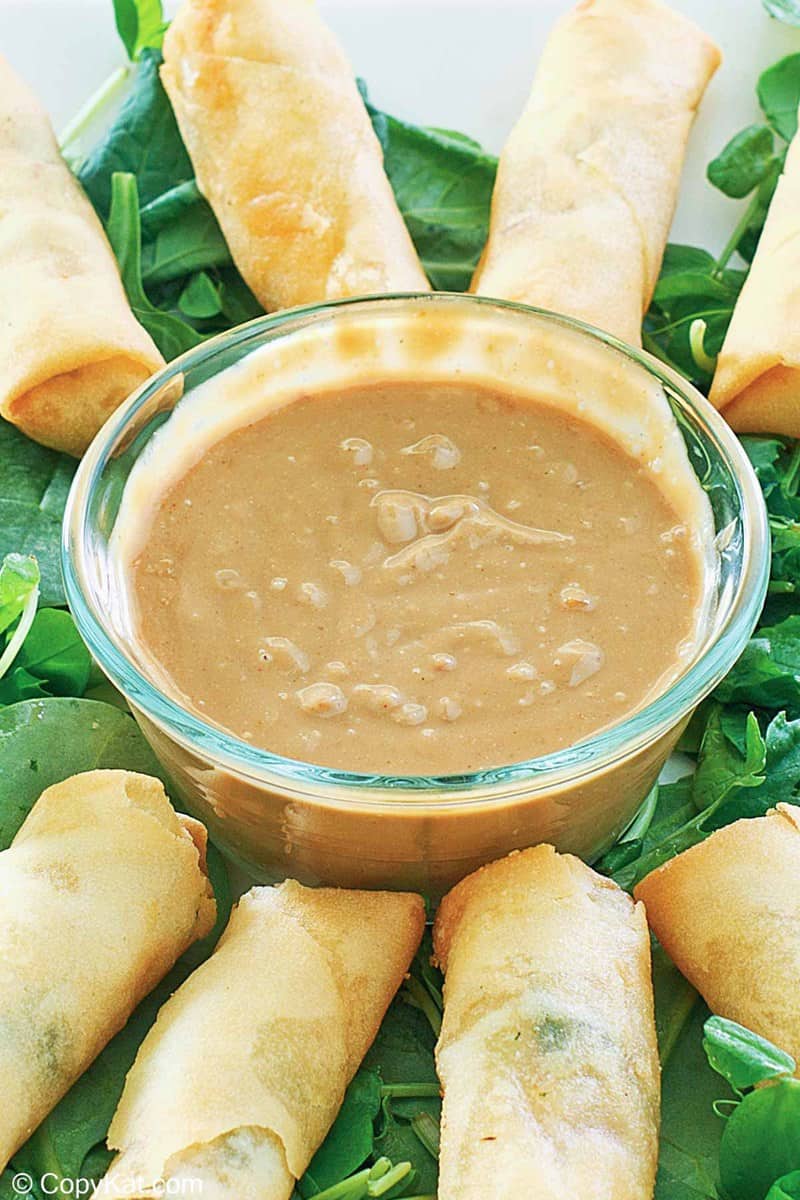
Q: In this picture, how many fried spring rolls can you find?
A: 8